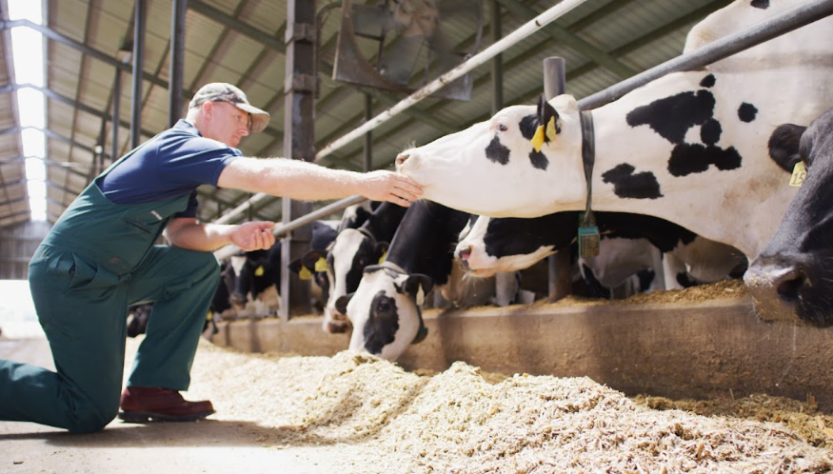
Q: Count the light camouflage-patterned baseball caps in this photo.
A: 1